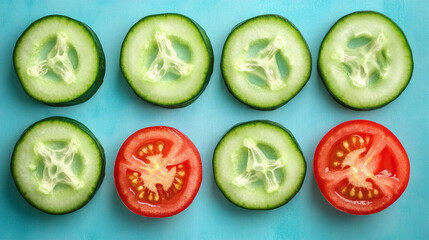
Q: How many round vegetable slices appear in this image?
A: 8